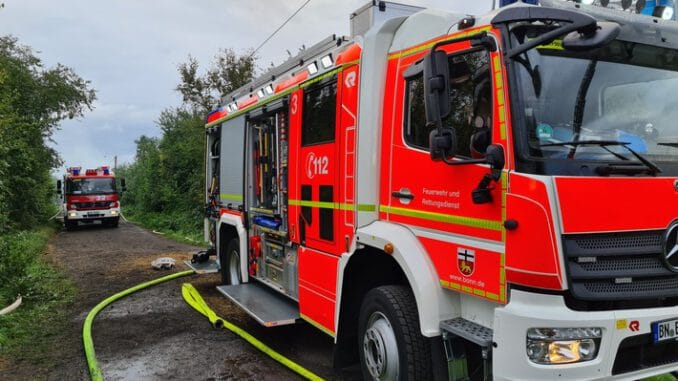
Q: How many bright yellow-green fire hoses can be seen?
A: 2